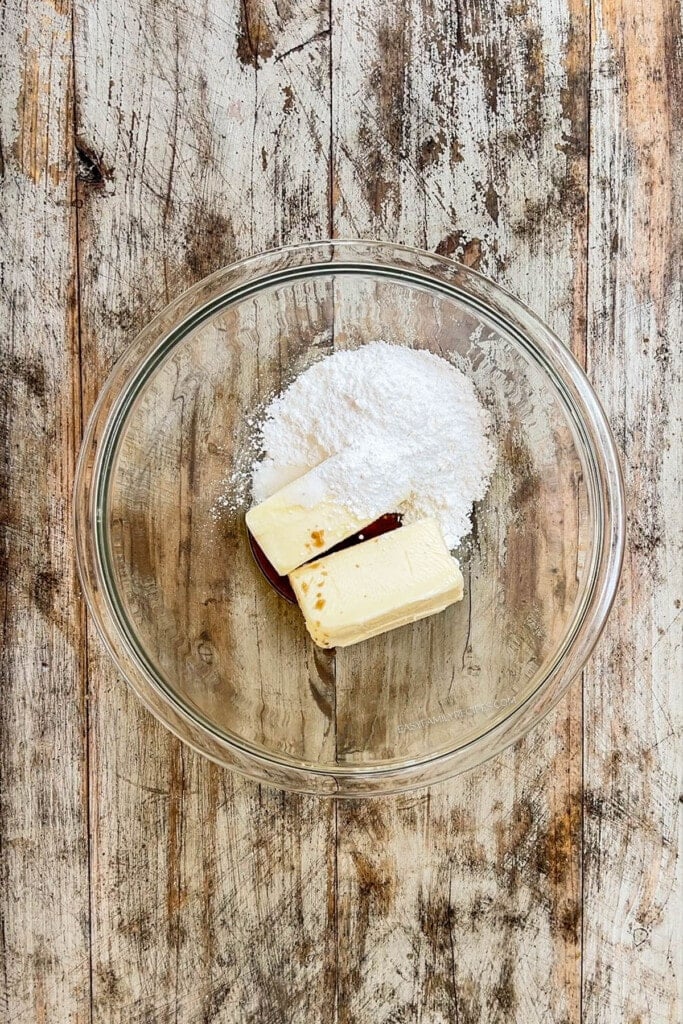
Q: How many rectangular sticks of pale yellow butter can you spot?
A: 2